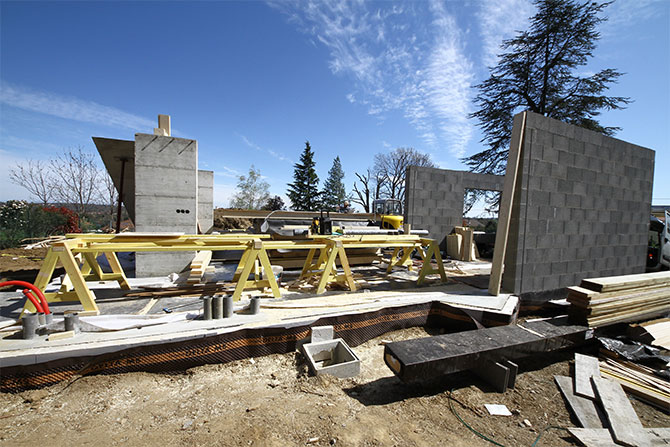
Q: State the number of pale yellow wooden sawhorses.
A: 4